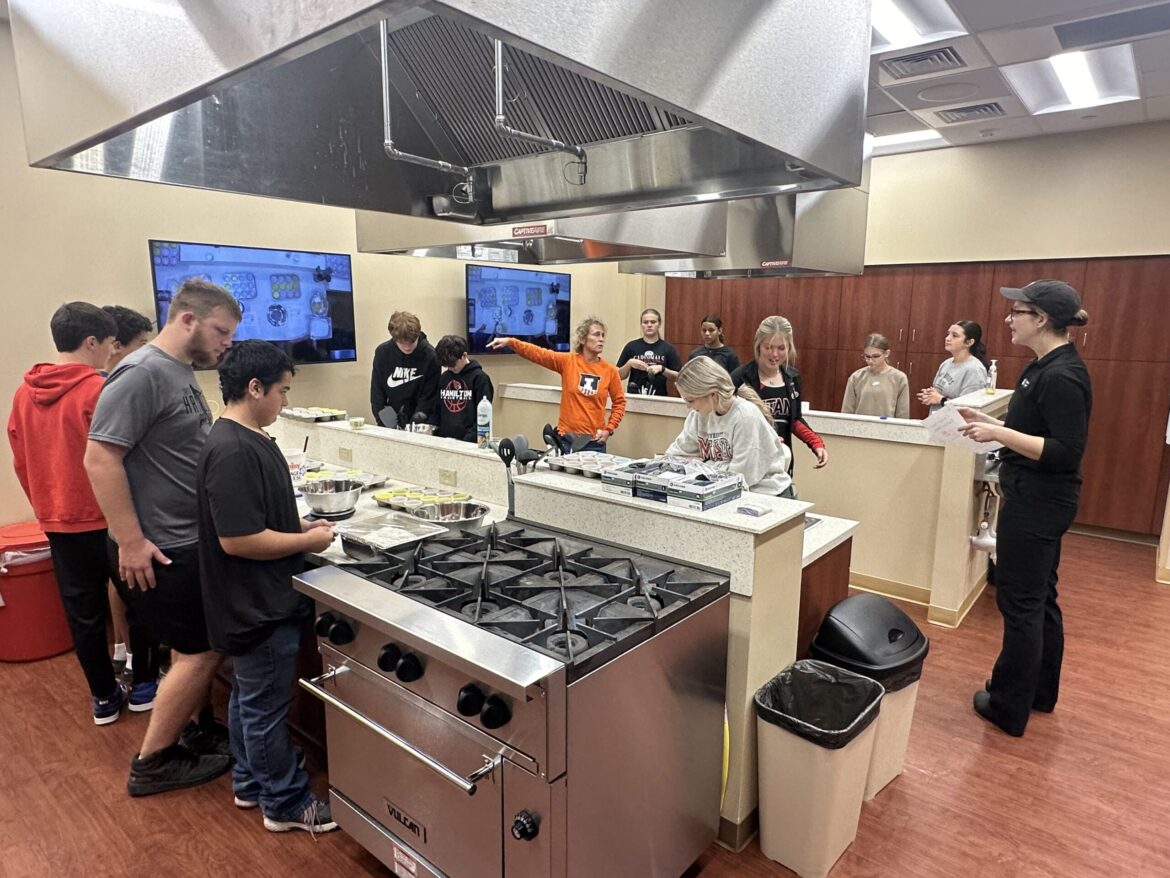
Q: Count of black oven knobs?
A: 7